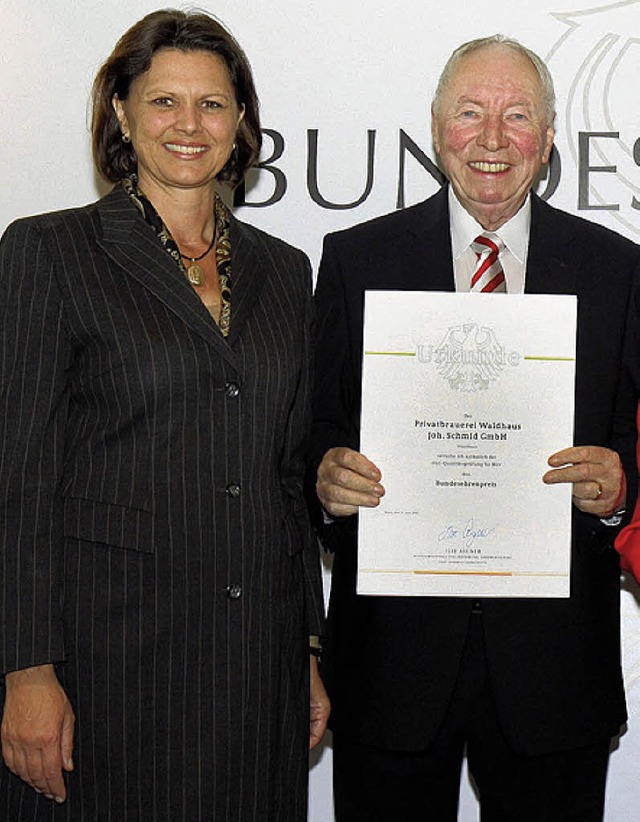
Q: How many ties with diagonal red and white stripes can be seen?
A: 1